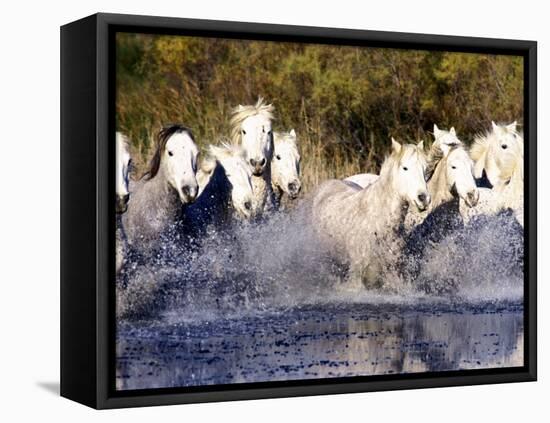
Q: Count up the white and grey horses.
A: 9